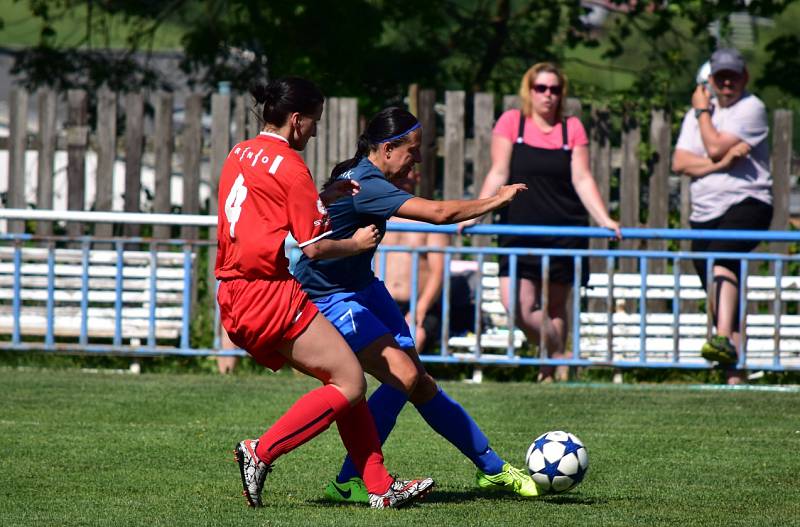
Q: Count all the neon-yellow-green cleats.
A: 2